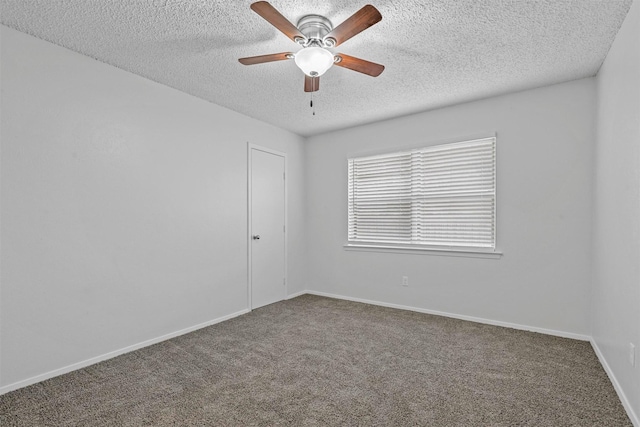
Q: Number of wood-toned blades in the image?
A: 5